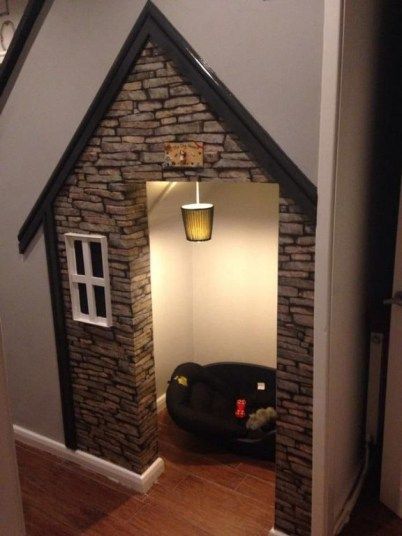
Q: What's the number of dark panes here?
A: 4